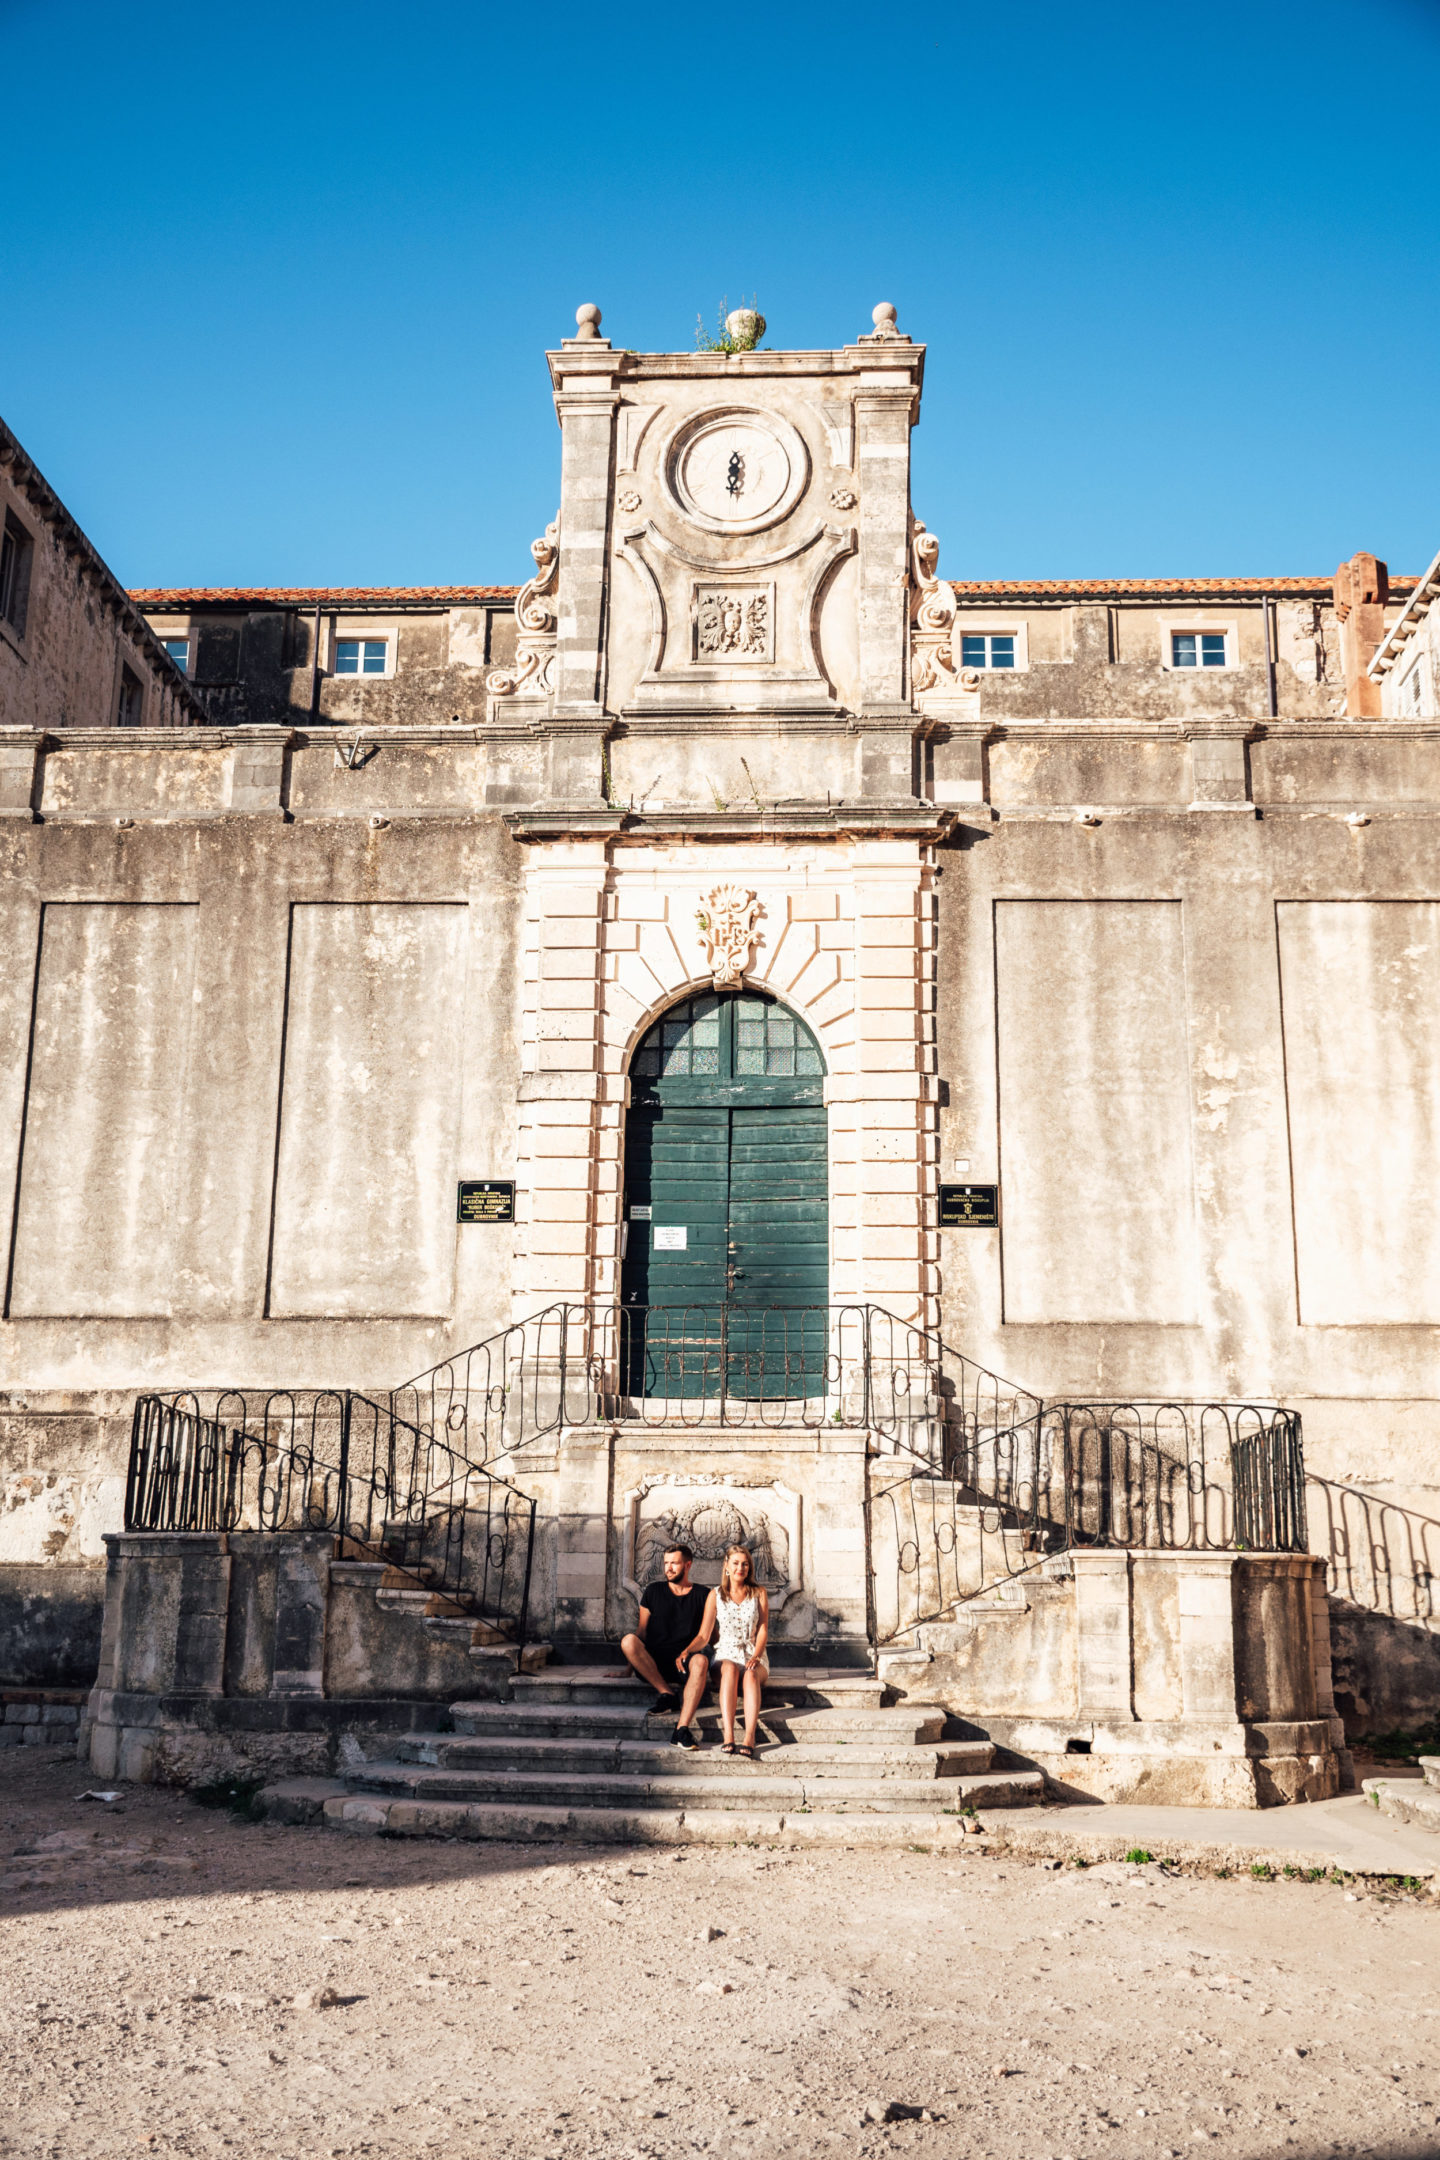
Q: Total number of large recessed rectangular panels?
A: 4